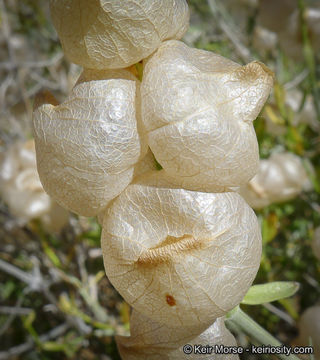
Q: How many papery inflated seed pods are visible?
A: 5